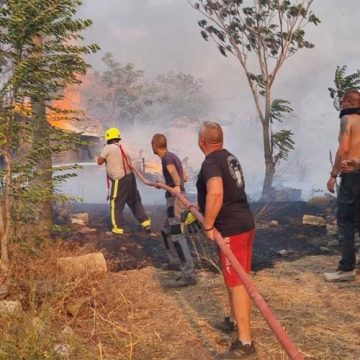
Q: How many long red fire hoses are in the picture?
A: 1